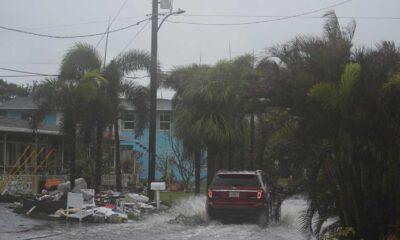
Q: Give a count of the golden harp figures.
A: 0